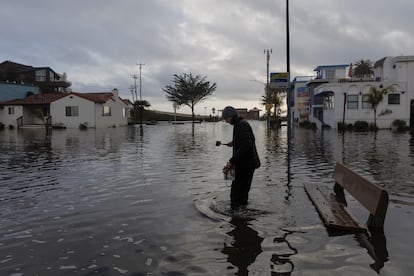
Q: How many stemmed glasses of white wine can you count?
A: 0